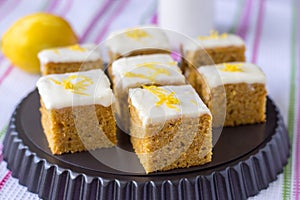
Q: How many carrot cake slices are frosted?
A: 7